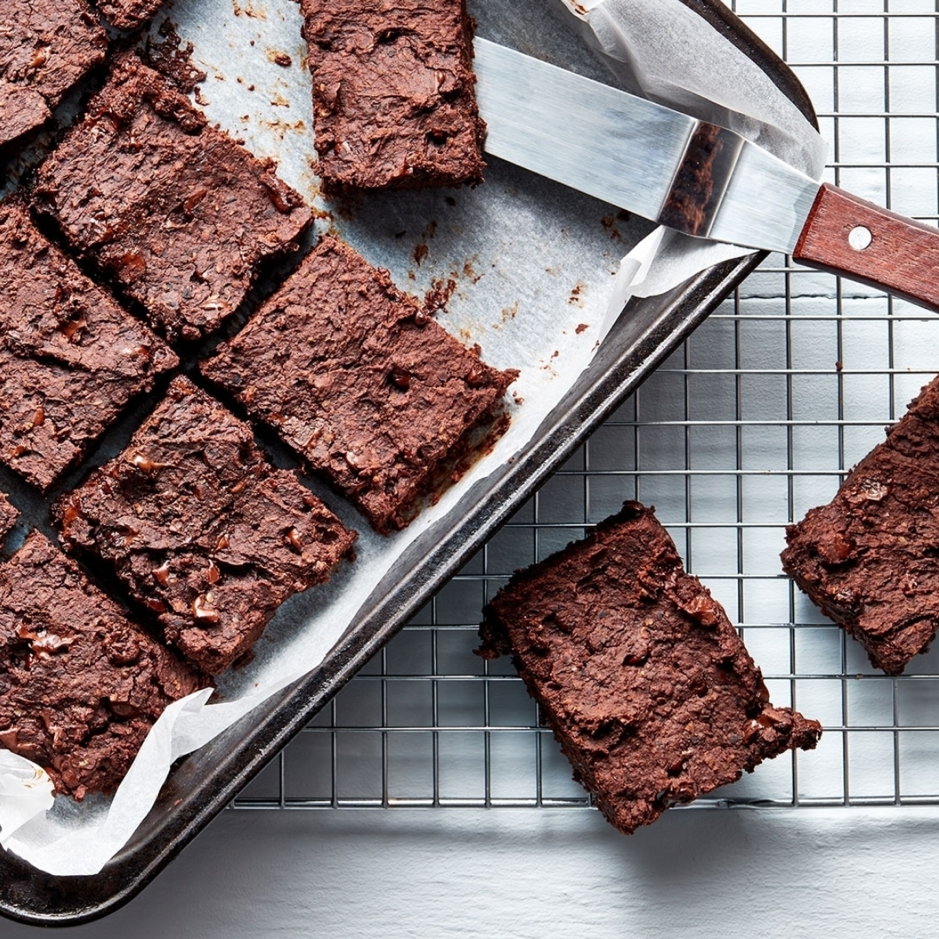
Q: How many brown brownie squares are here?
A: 11